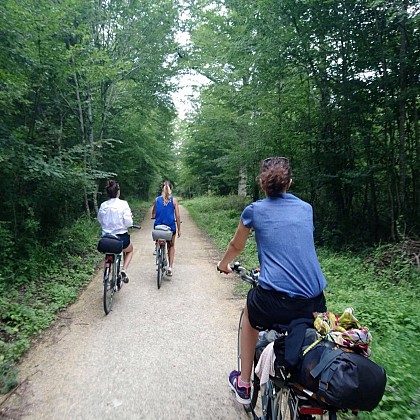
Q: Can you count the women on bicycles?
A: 3